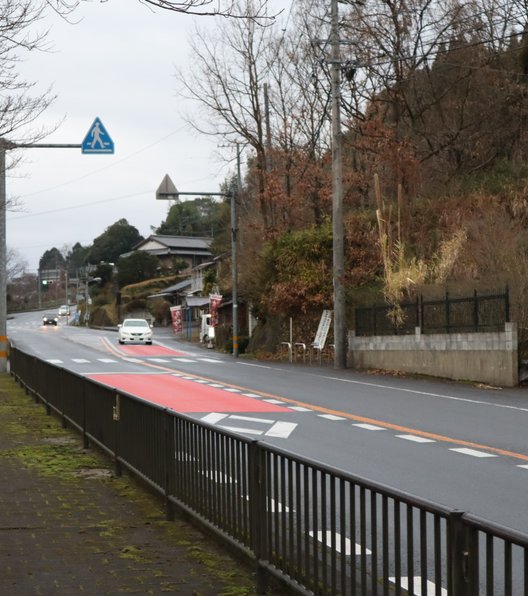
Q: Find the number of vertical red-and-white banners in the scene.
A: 2